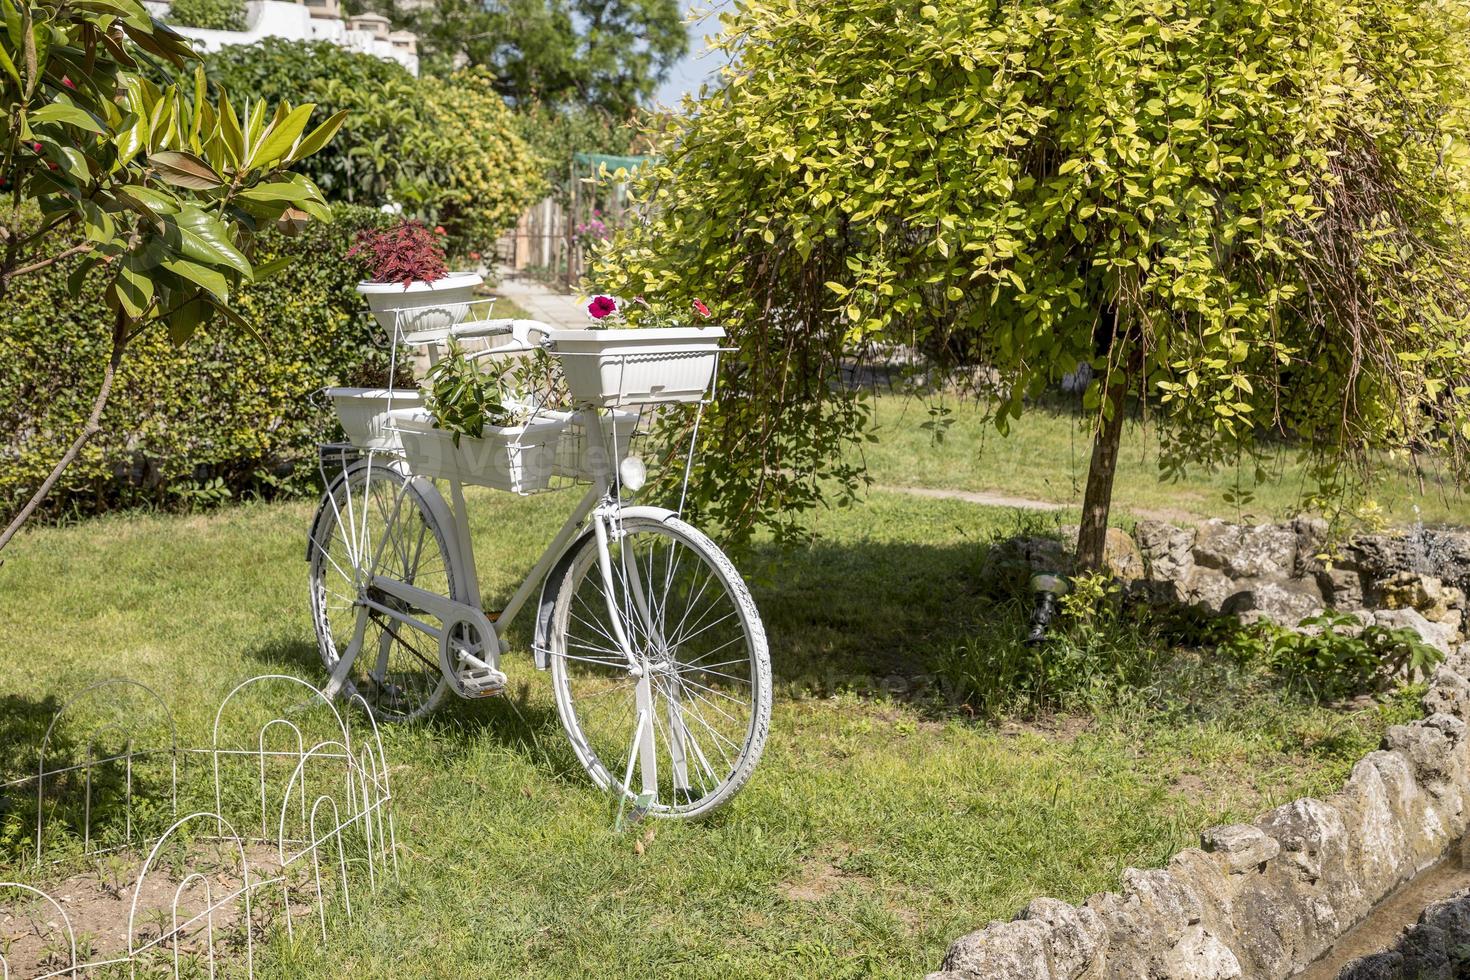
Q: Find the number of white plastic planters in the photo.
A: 5